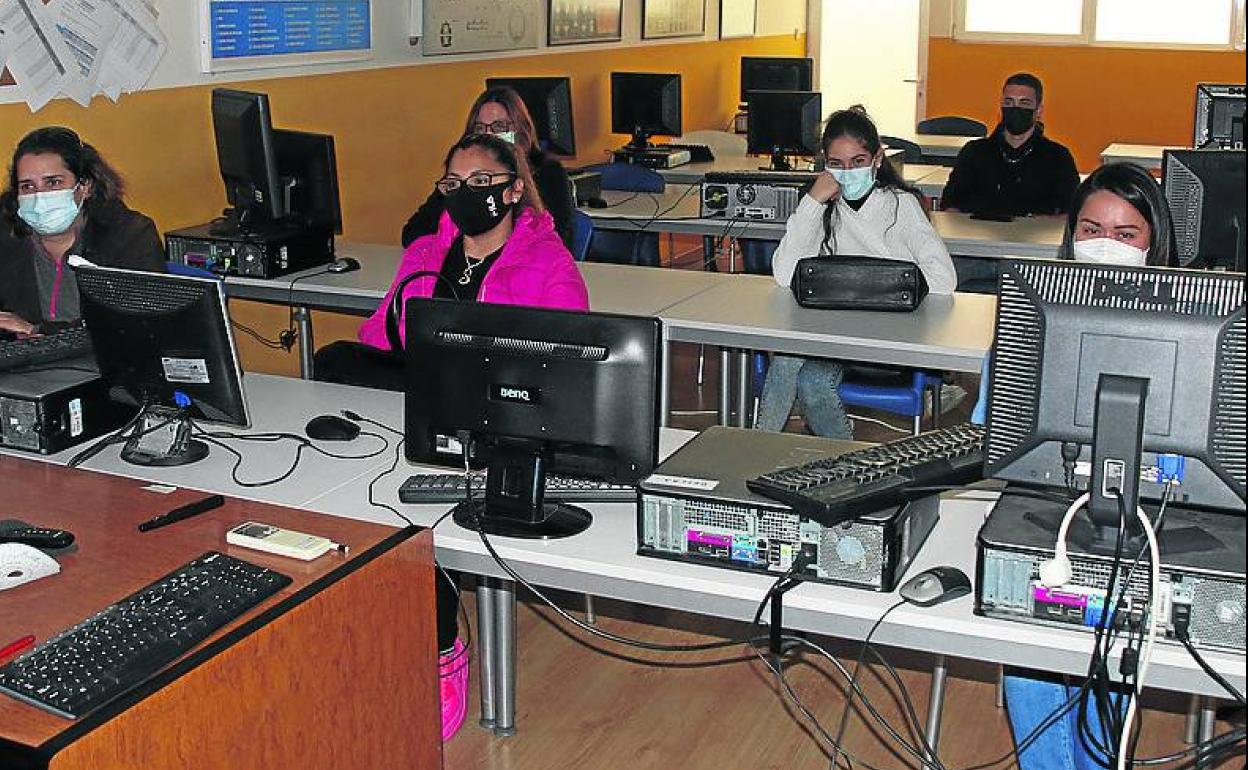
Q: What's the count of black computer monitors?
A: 11